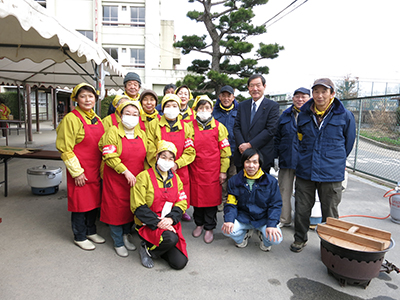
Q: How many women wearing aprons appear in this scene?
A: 8